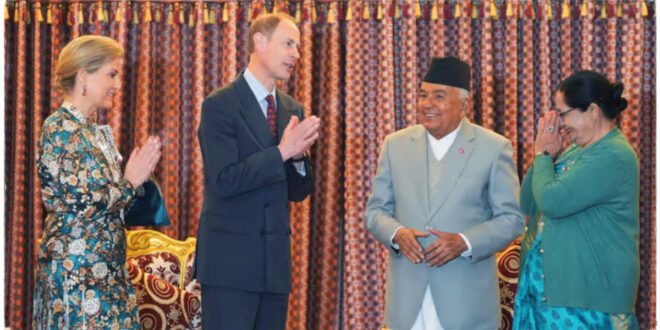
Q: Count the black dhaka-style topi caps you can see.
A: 1